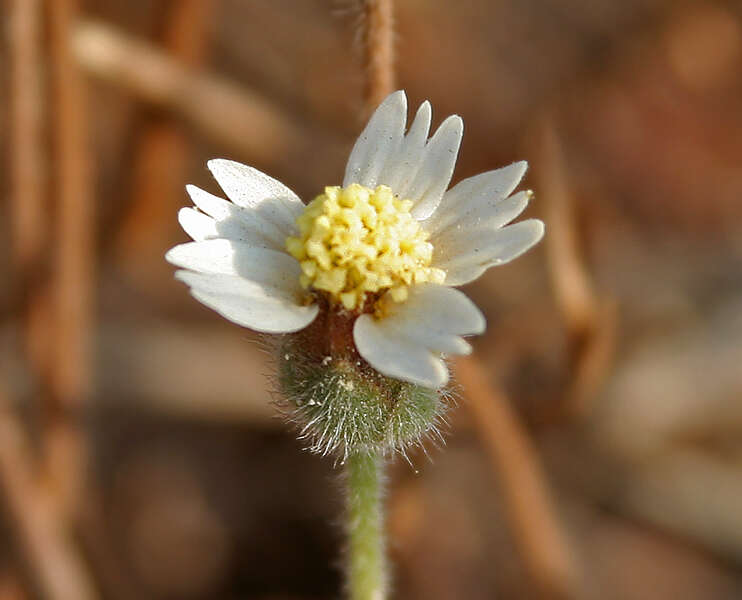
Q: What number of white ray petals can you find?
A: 5